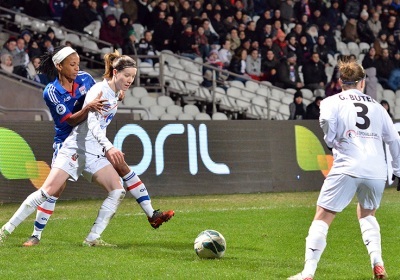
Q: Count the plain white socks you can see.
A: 4